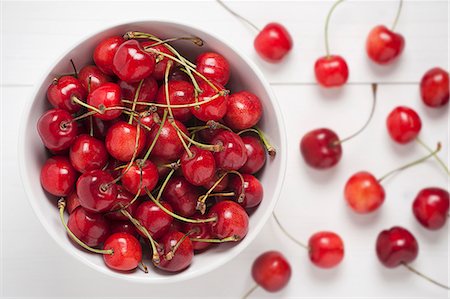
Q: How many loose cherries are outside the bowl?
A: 11